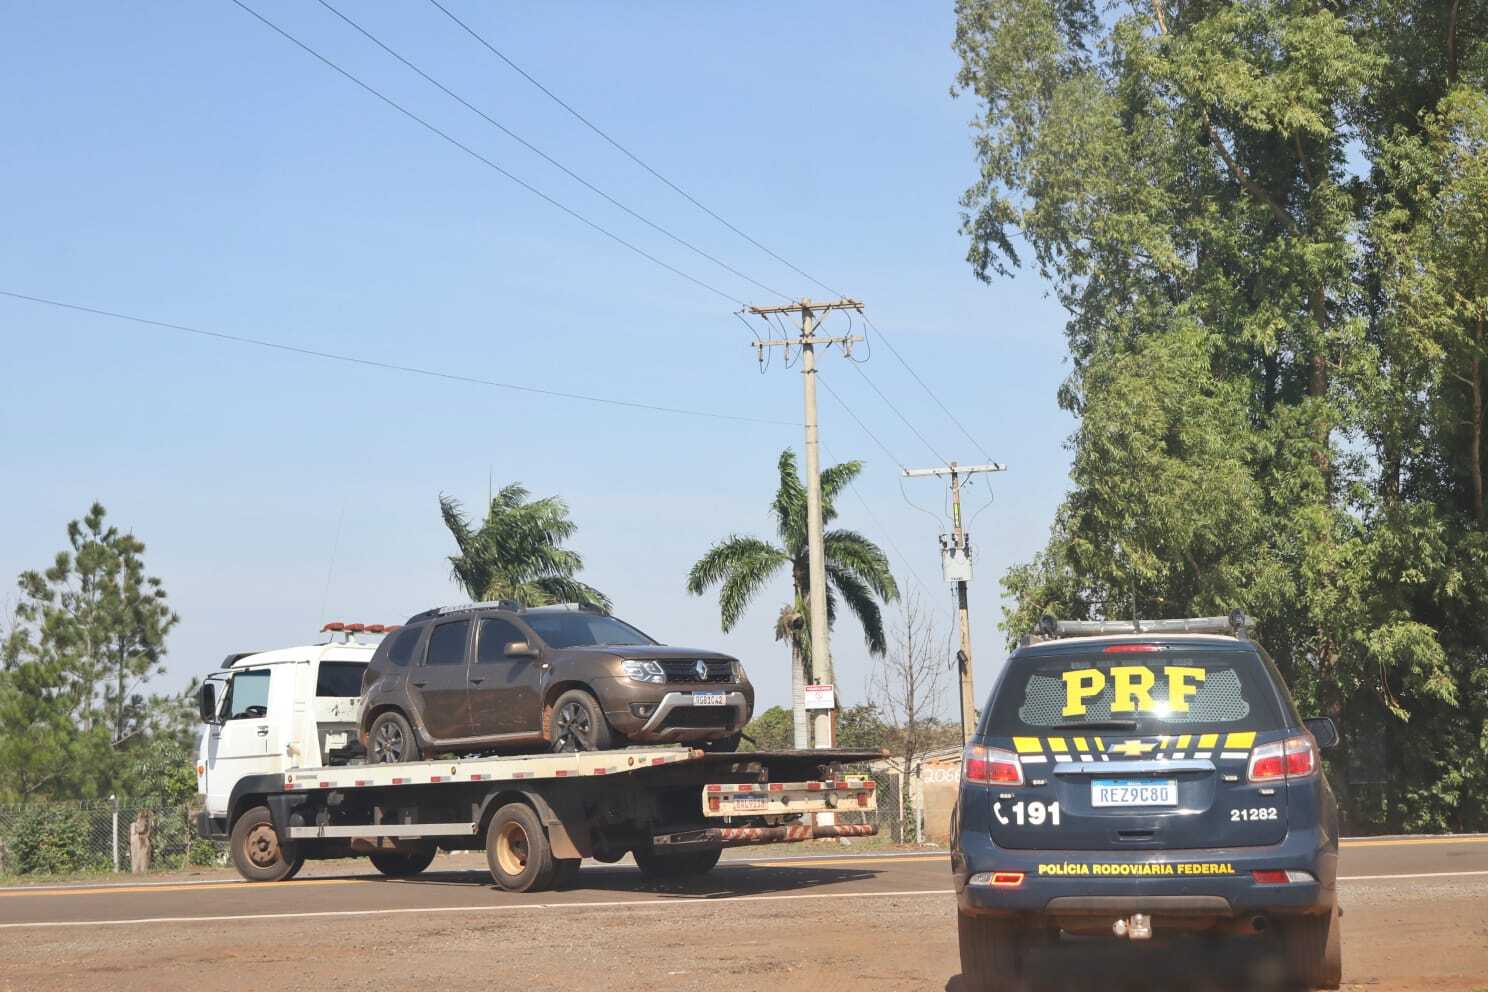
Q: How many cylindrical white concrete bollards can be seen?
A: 0